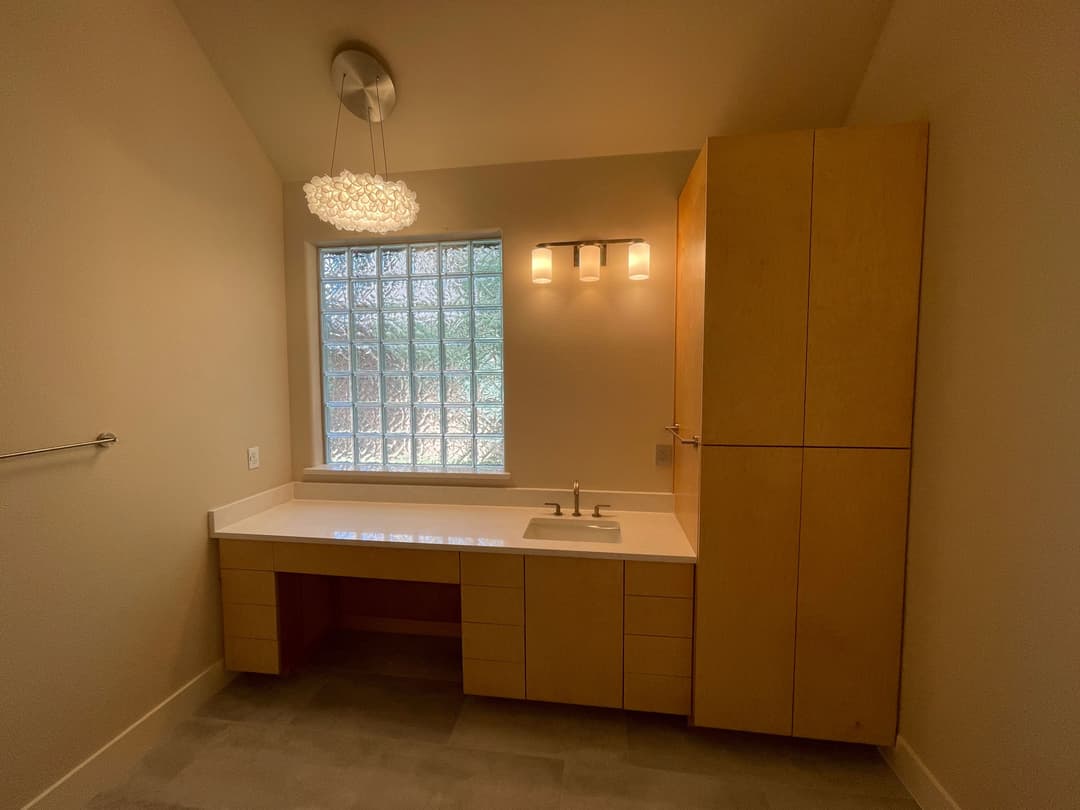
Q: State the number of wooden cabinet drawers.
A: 13